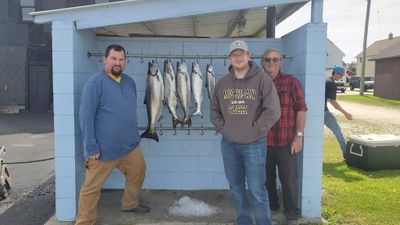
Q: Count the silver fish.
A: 5